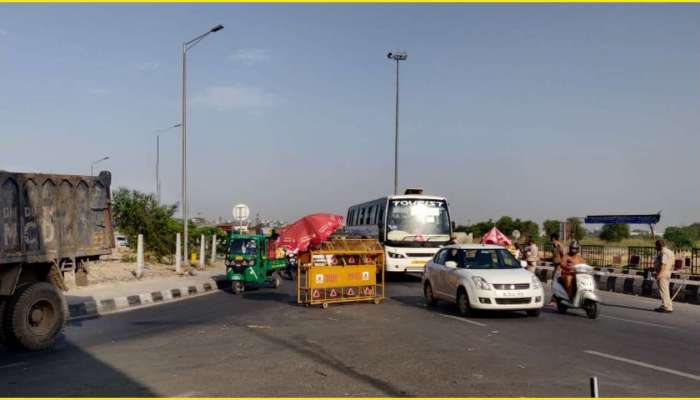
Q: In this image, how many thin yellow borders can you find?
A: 2